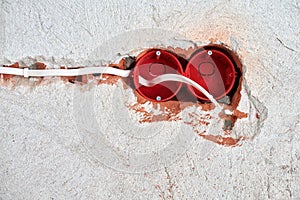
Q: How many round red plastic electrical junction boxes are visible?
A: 2